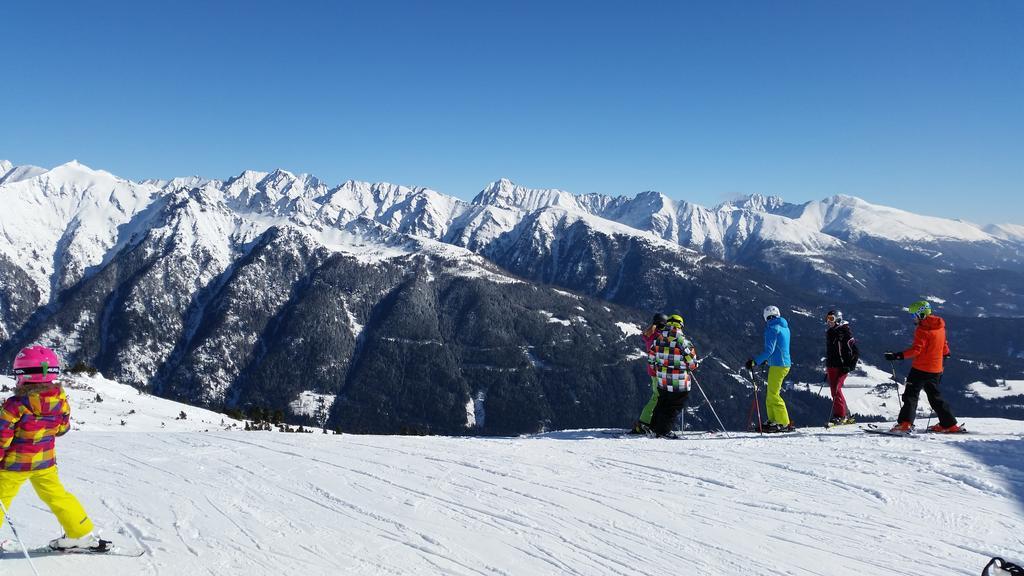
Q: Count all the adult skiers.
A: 5